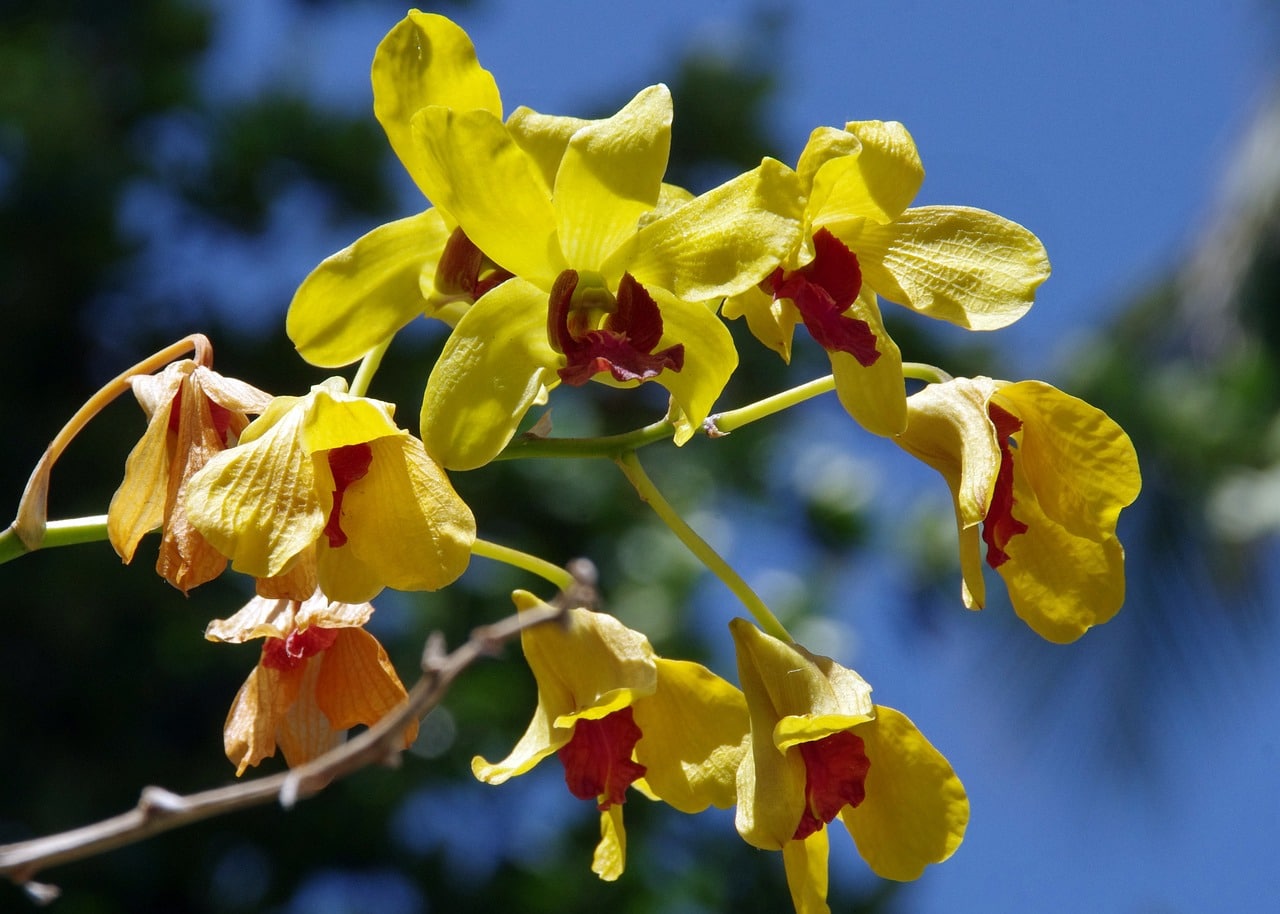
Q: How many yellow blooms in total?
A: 7